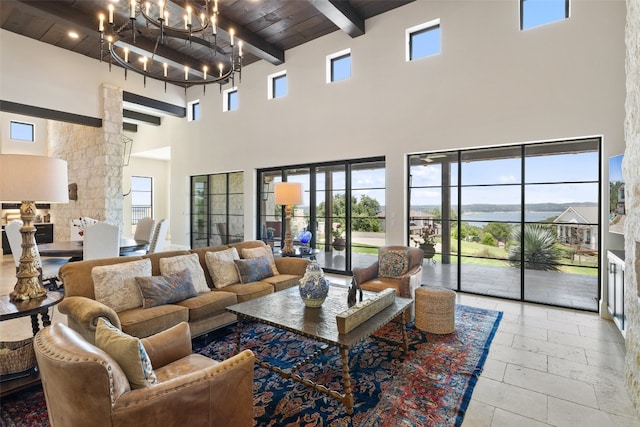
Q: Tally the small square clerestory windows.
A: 7